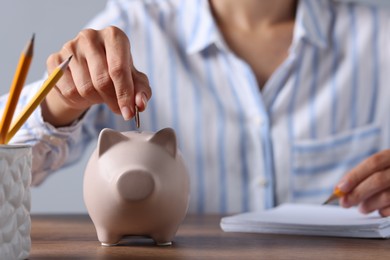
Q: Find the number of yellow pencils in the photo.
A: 3